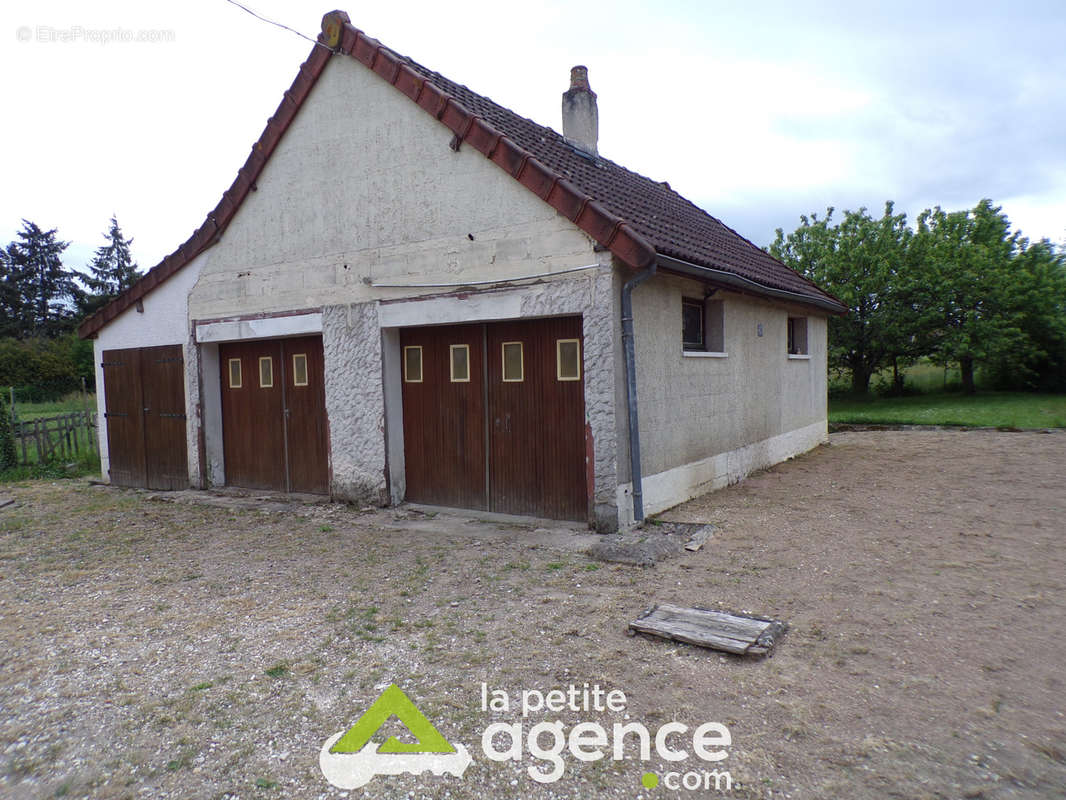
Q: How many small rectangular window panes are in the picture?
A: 7